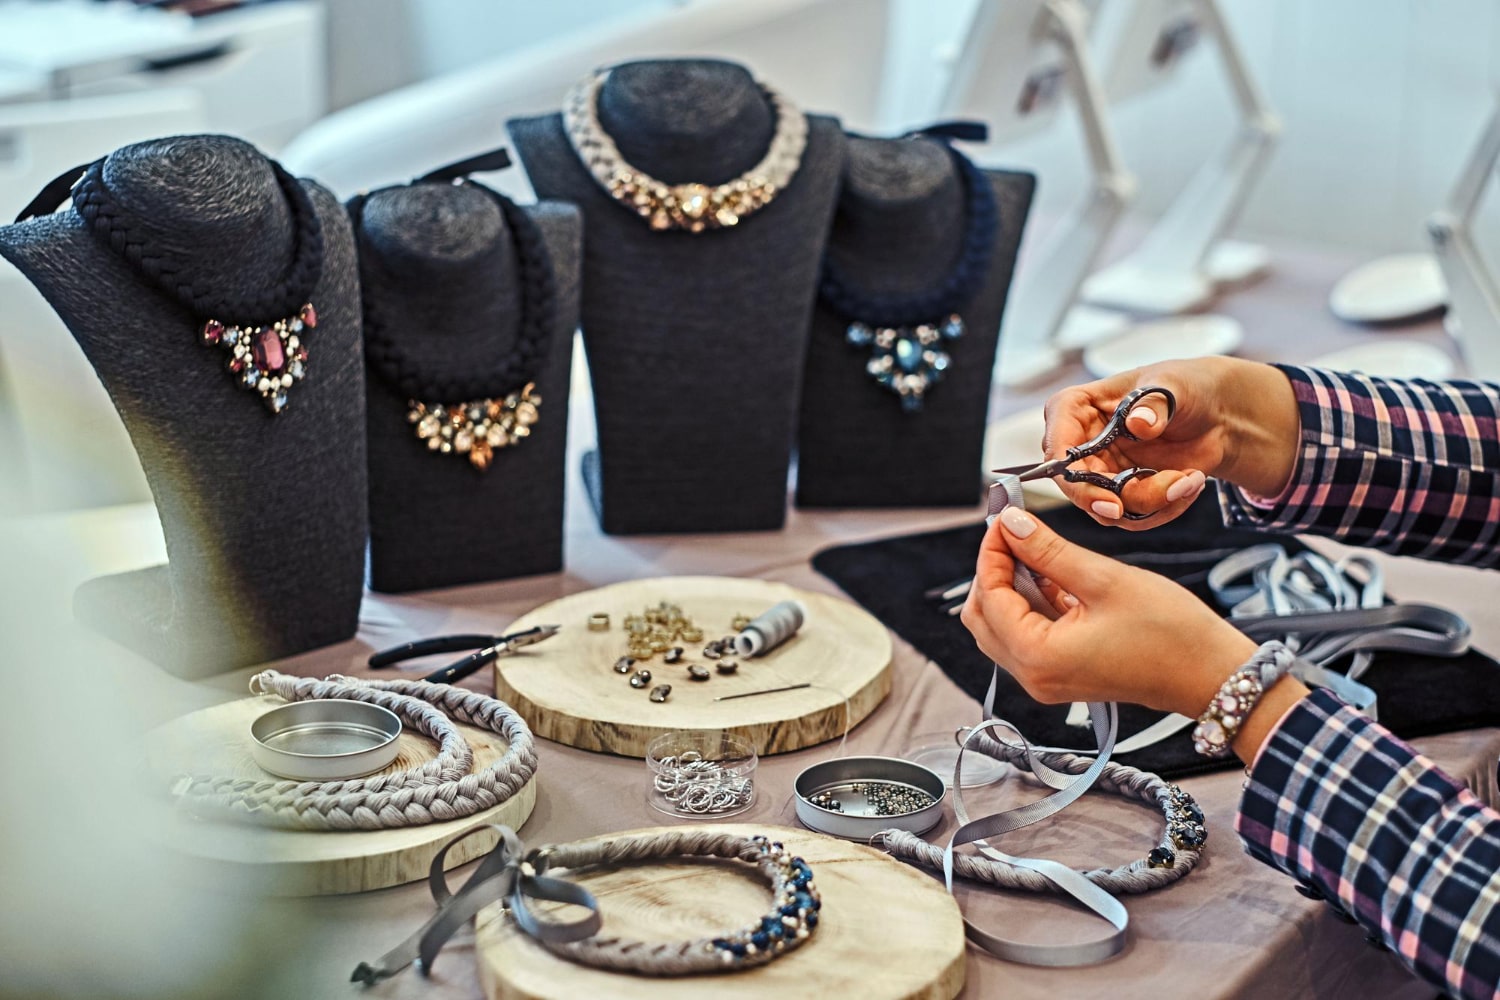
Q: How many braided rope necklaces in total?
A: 8